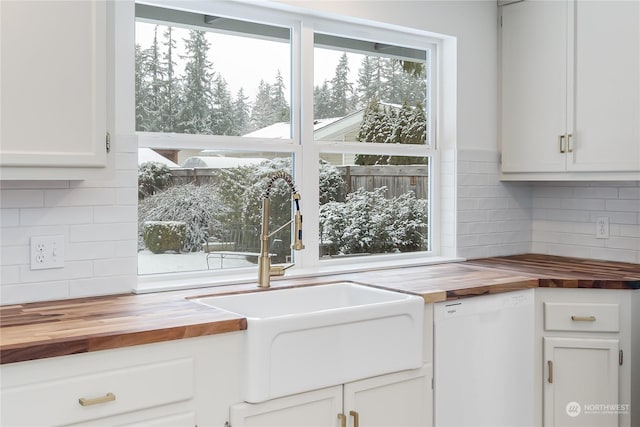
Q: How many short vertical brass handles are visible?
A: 5